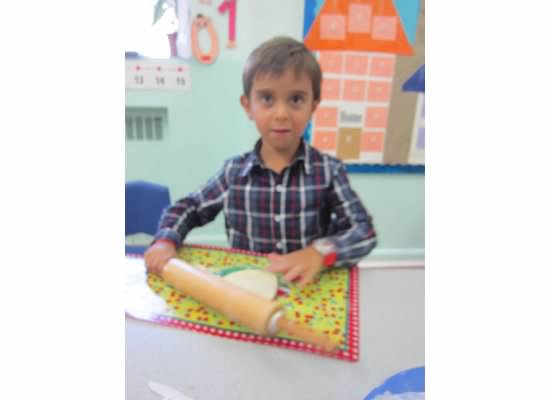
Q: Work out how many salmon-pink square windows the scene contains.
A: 13